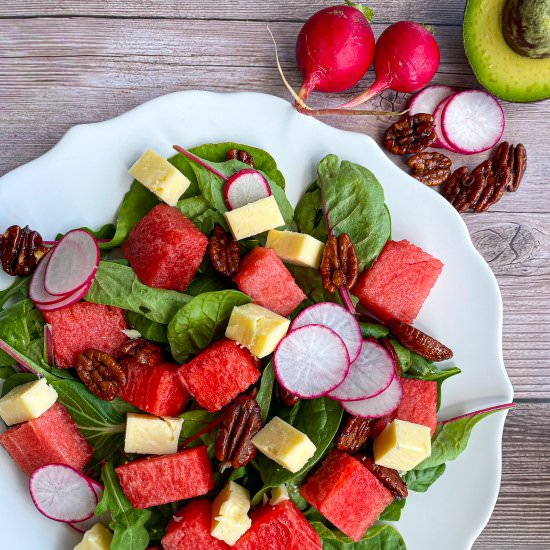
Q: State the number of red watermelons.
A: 12